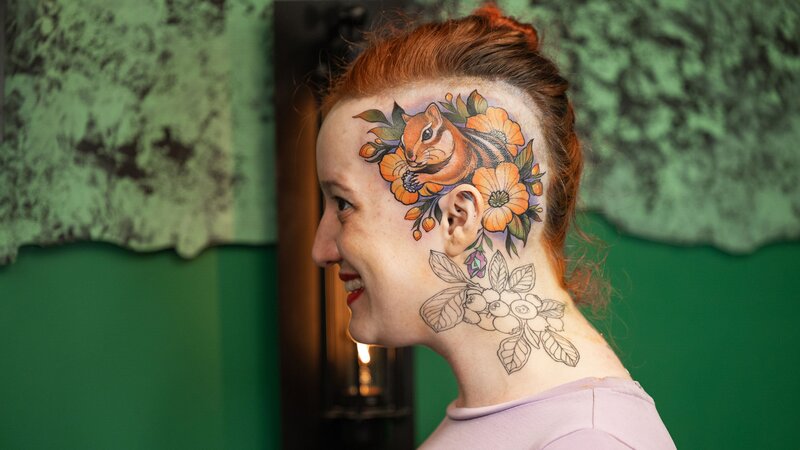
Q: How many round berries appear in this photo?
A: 11